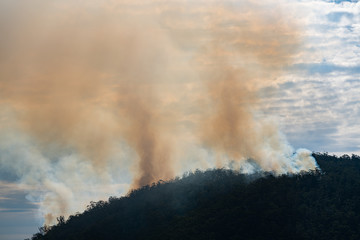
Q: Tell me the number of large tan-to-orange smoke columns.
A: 2